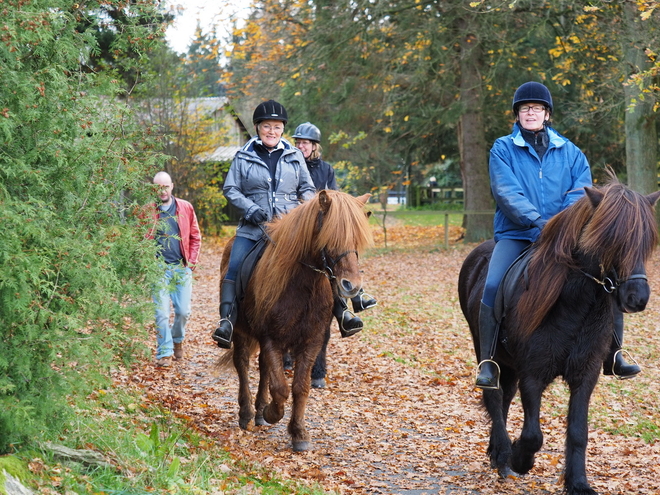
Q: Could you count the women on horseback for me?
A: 3